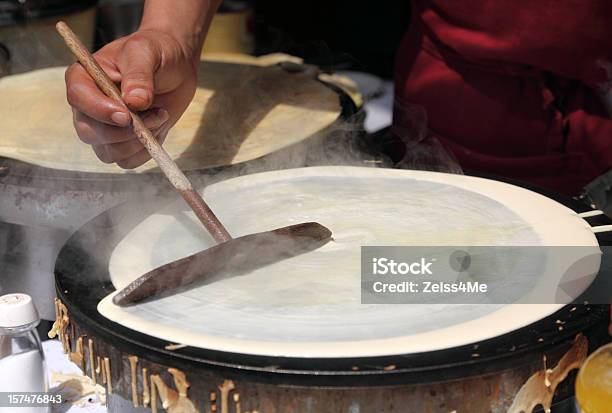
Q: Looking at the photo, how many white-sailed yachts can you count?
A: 0